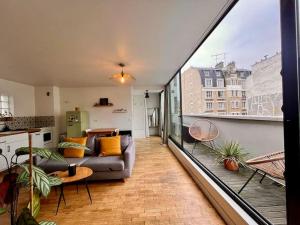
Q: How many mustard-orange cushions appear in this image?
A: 2